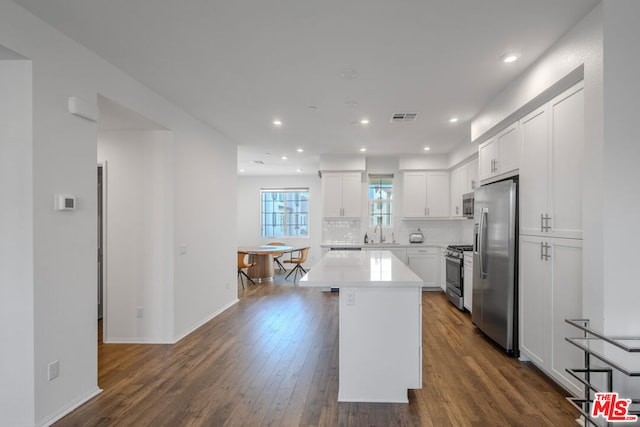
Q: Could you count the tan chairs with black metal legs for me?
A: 3